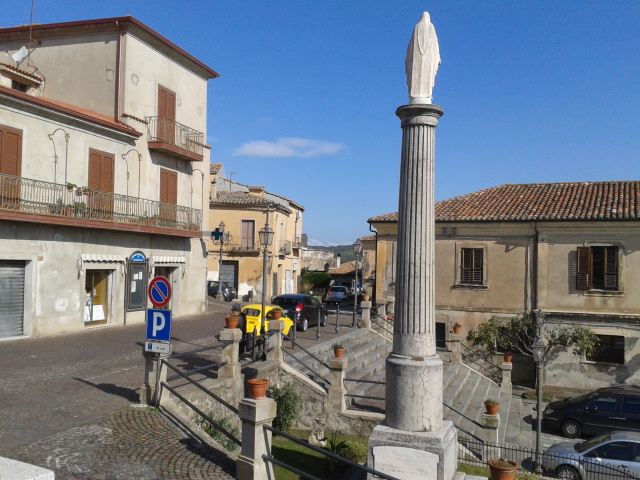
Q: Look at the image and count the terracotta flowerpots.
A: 9